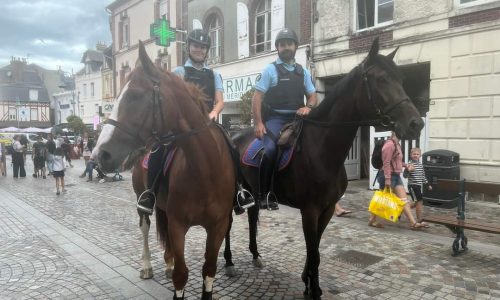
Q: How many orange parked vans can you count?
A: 0